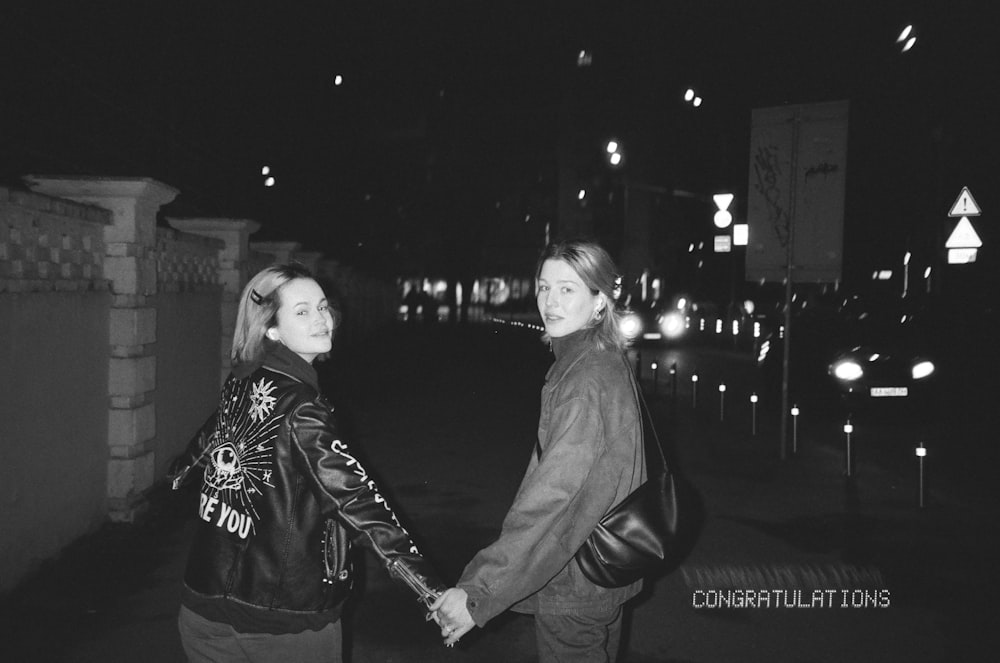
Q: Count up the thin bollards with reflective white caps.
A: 8